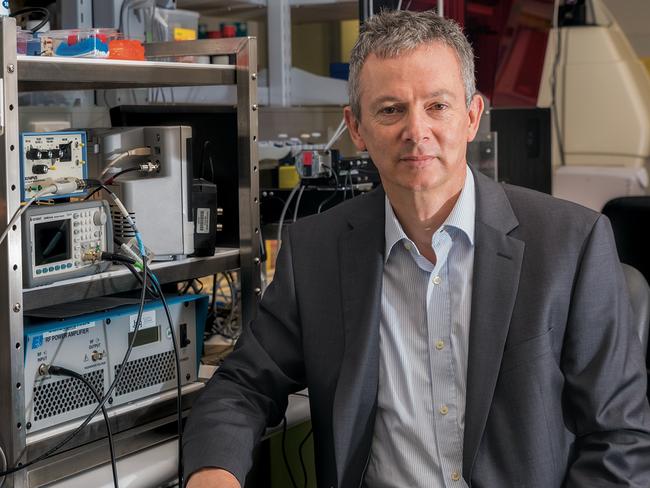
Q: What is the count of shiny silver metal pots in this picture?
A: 0